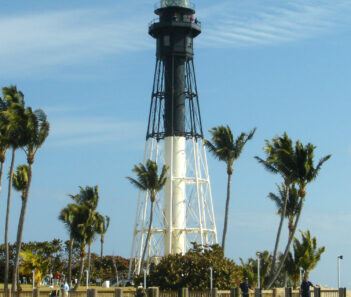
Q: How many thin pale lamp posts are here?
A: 7